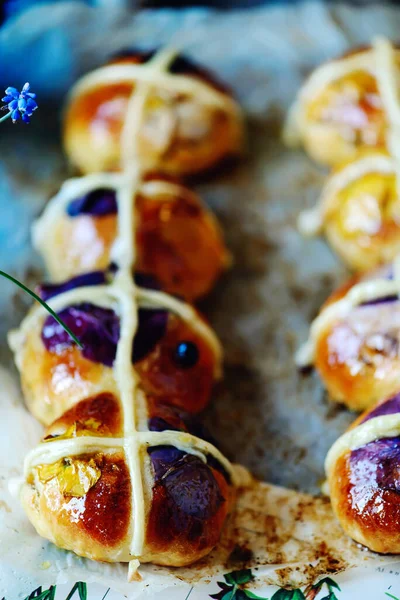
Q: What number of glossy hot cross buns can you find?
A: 8